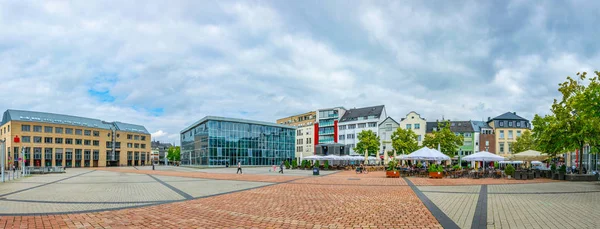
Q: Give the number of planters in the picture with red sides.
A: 2